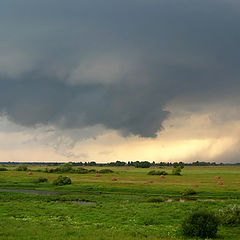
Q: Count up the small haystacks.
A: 8